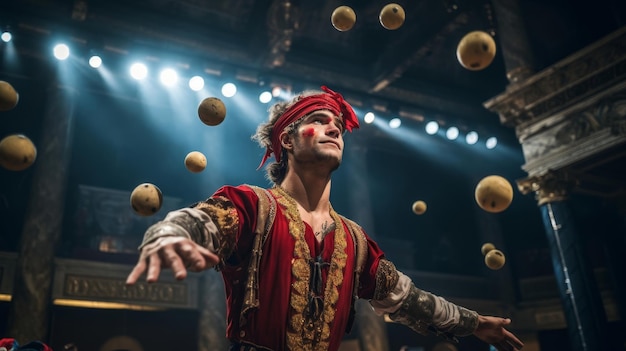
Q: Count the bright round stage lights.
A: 14